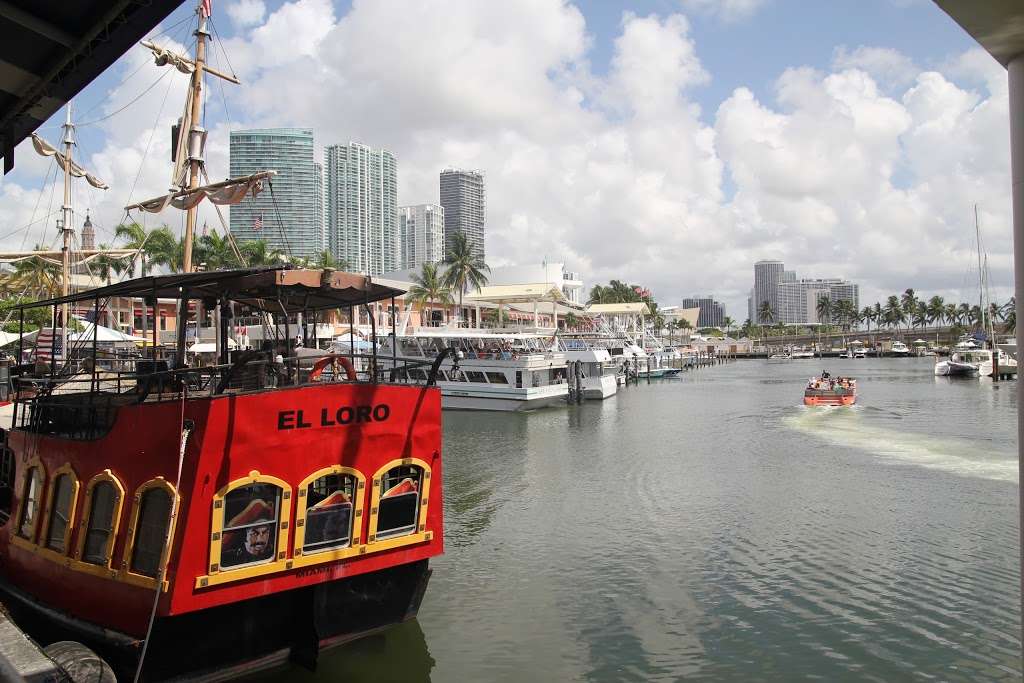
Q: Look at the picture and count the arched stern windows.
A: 3